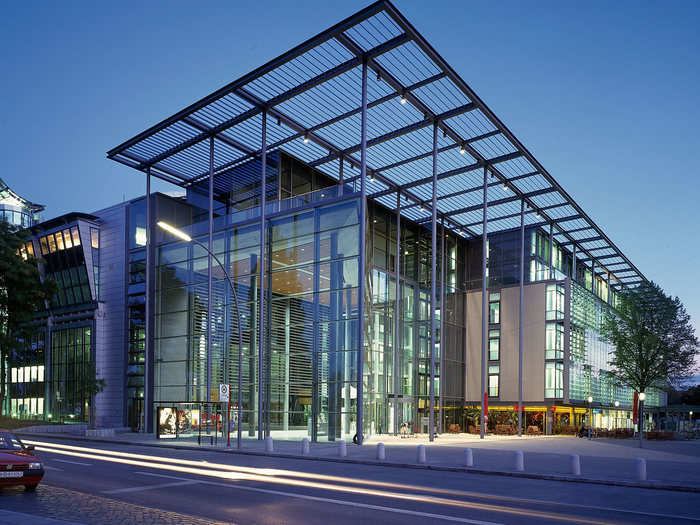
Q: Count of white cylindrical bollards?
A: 9